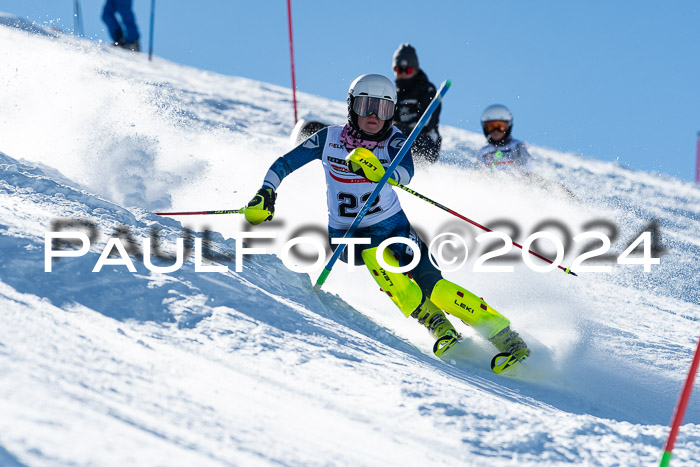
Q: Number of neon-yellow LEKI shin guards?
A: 2